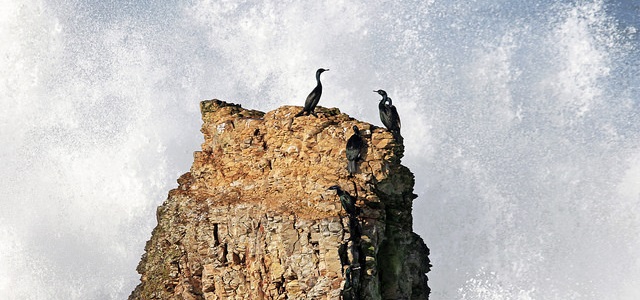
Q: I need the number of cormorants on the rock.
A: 5